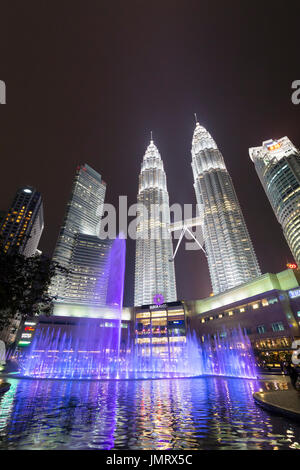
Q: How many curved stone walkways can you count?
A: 1